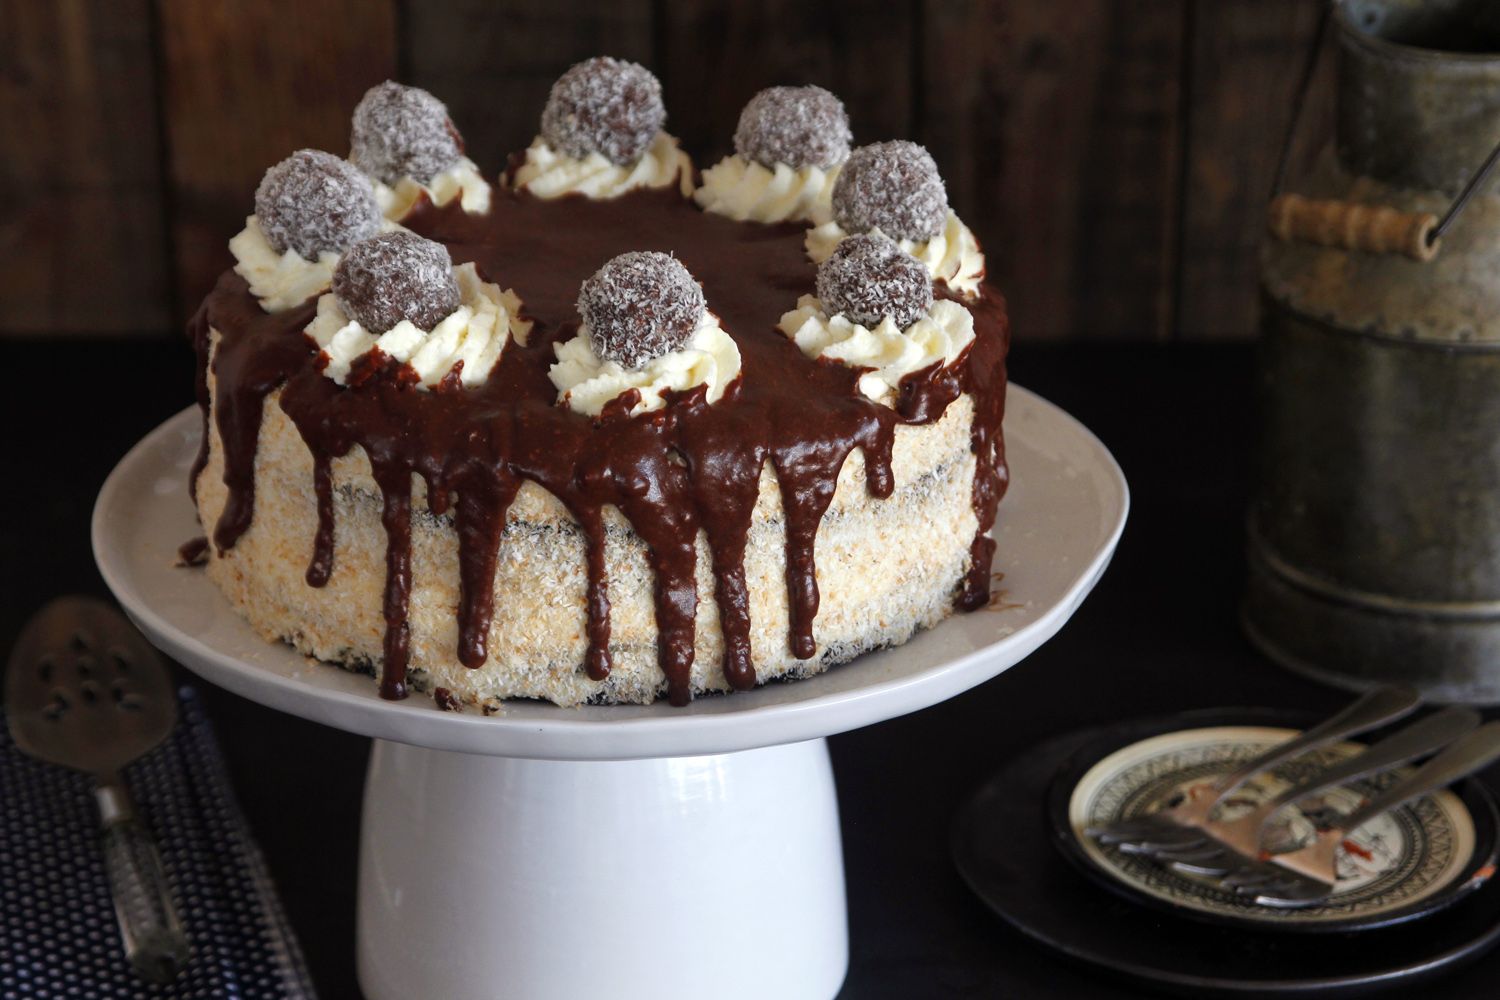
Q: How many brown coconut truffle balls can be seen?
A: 8